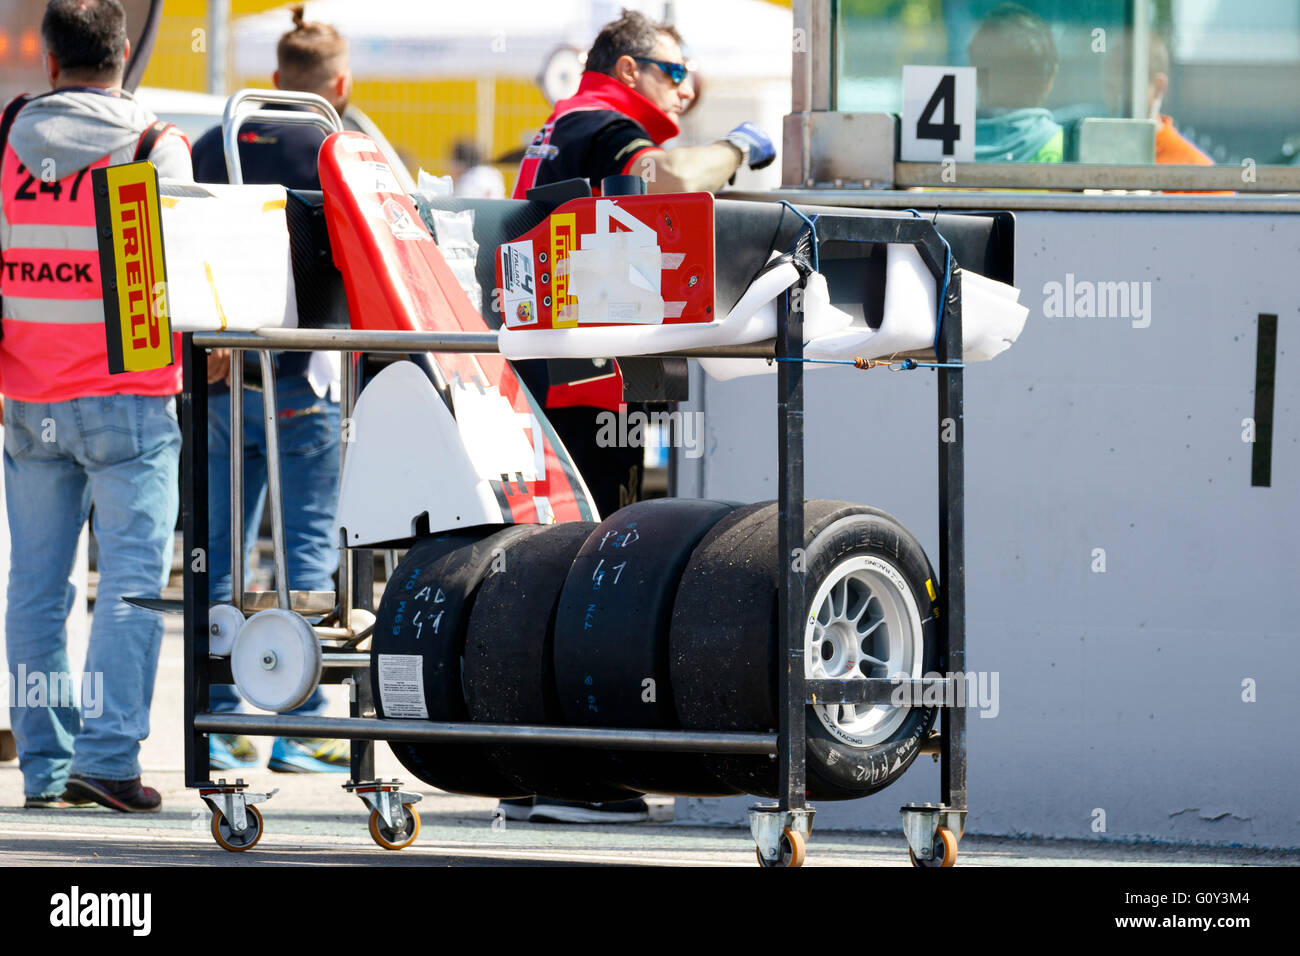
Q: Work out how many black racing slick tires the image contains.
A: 4